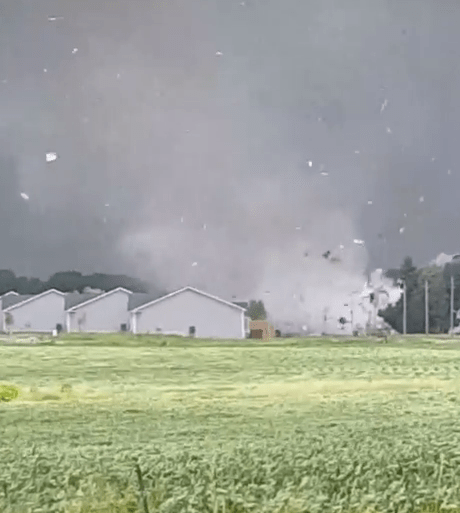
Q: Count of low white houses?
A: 4